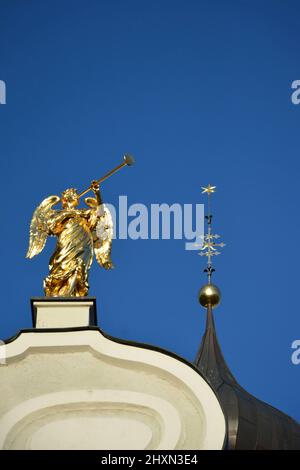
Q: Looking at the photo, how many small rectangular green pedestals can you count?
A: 0